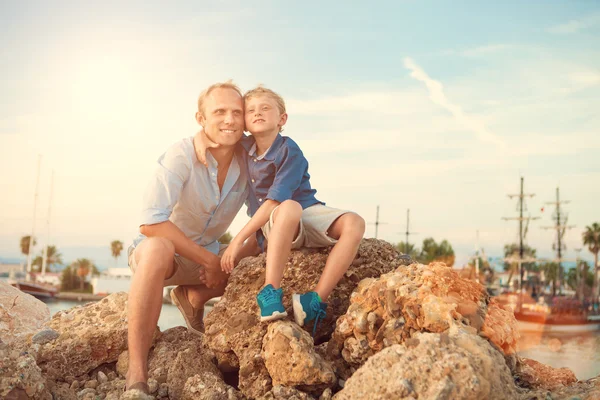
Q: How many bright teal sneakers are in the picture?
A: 2